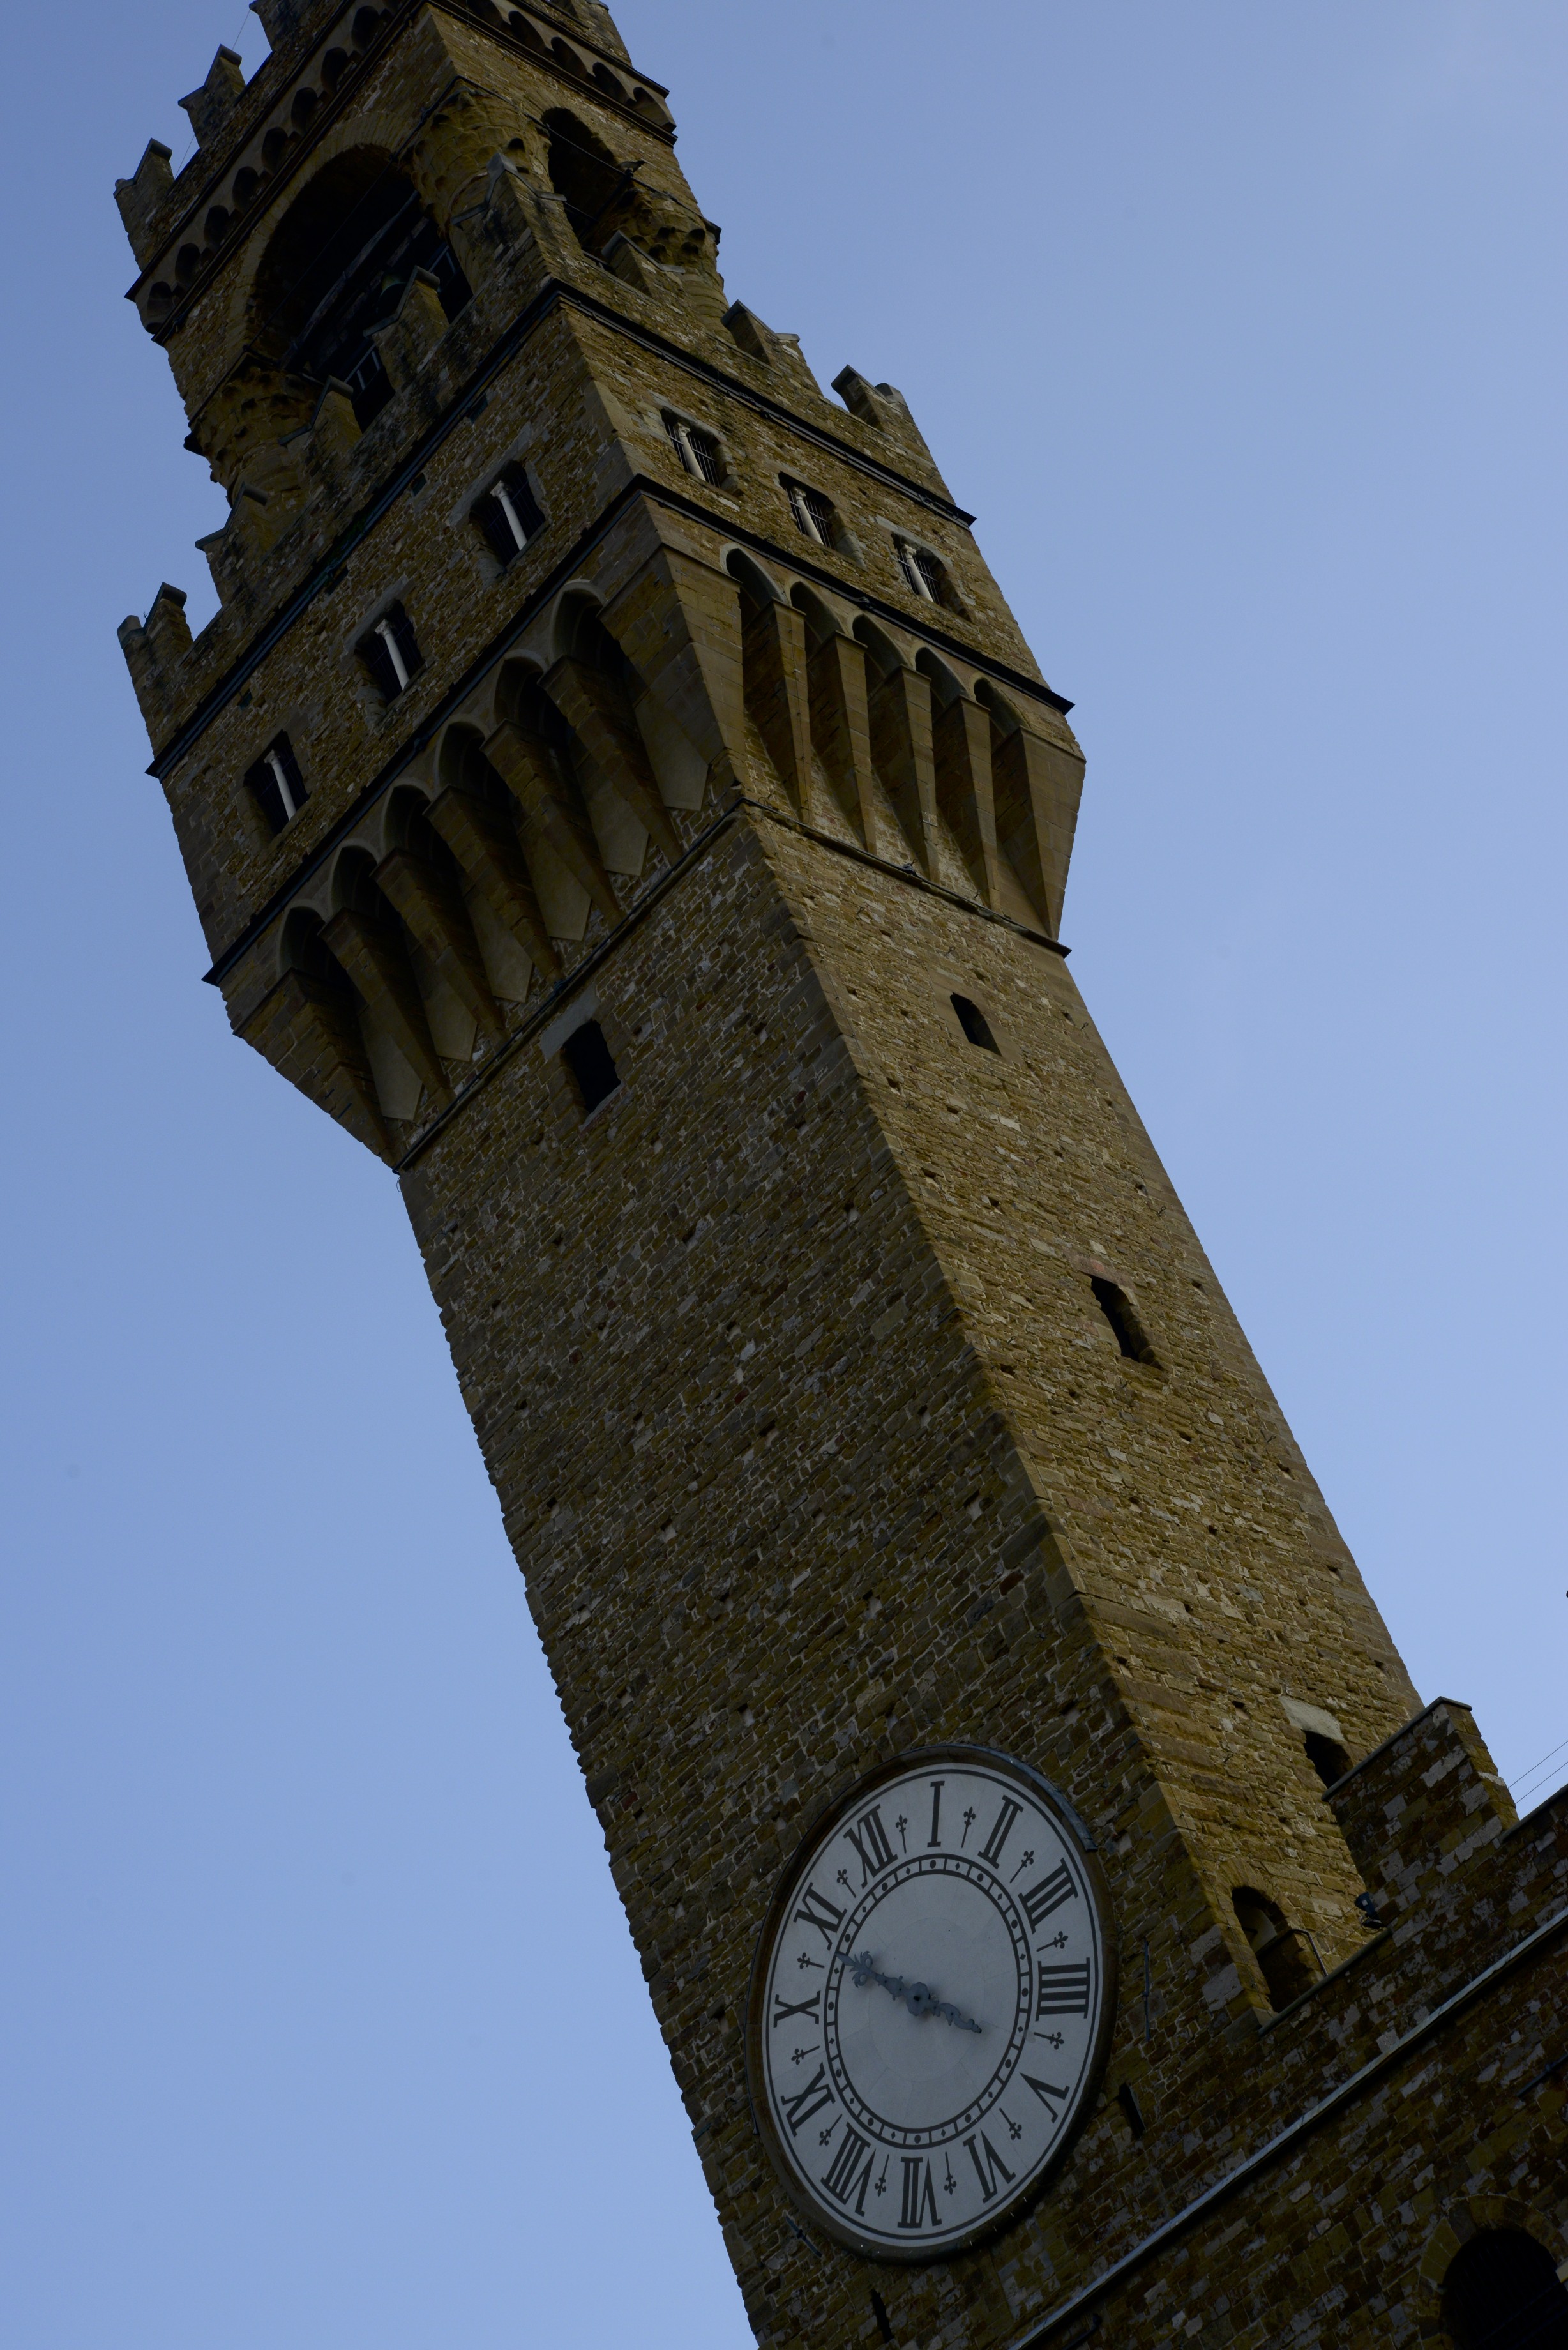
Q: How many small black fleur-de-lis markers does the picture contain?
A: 12